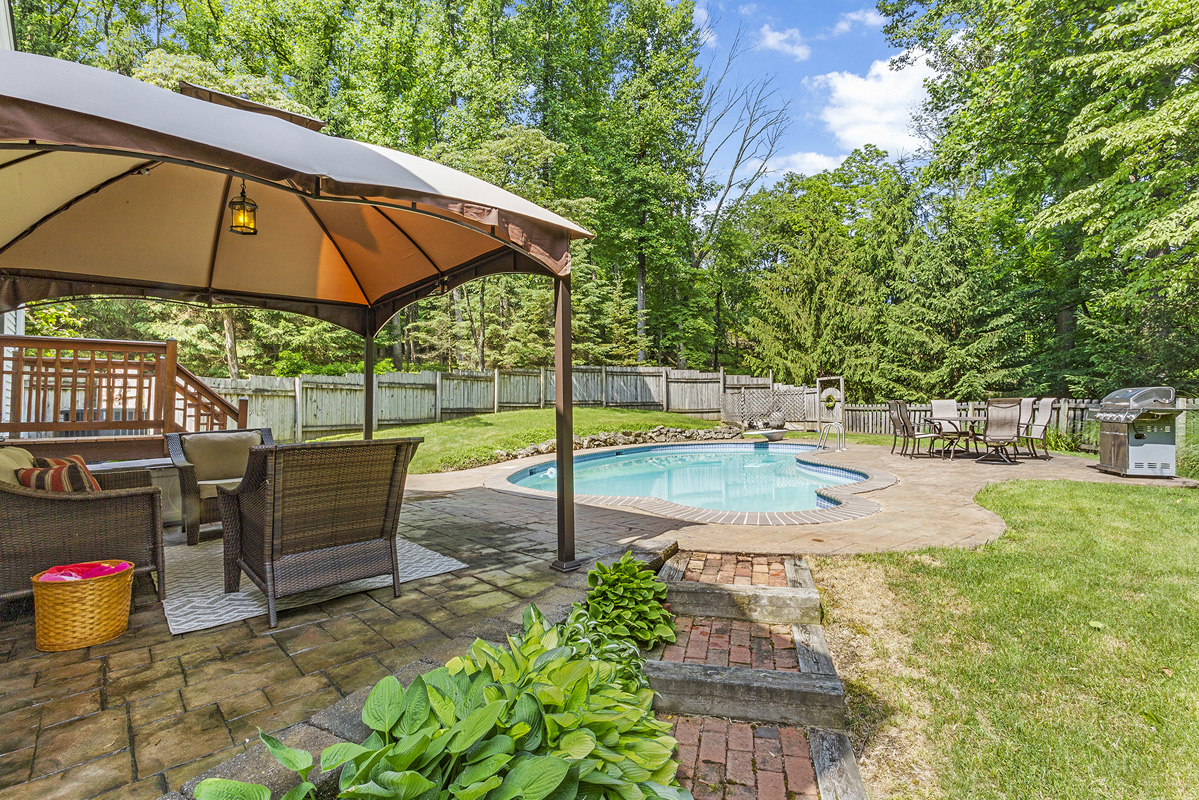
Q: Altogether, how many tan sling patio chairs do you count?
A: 6